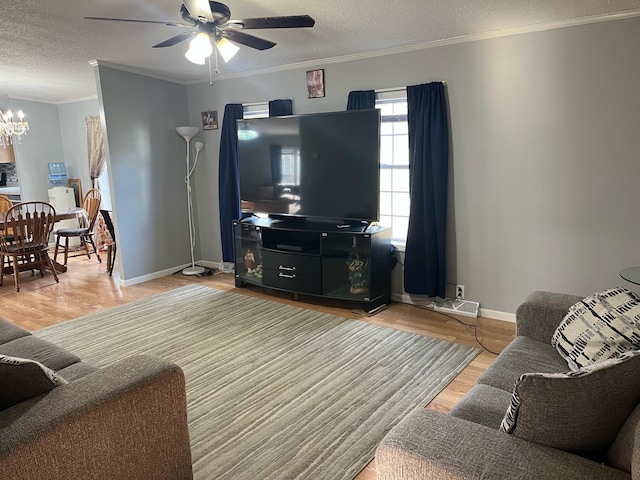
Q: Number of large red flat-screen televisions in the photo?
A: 0